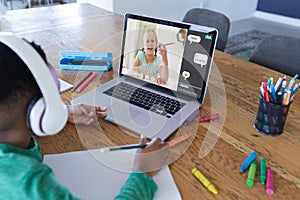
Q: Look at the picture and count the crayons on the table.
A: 7